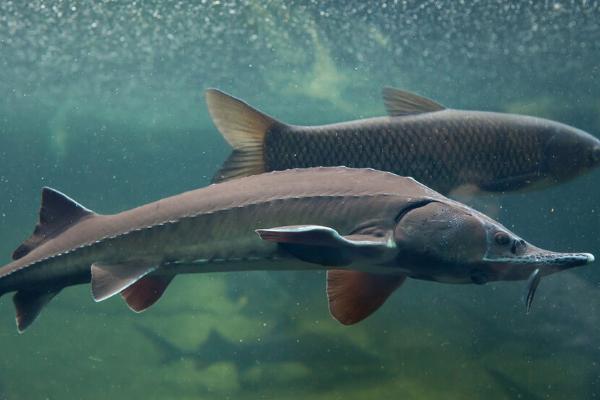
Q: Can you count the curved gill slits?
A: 1